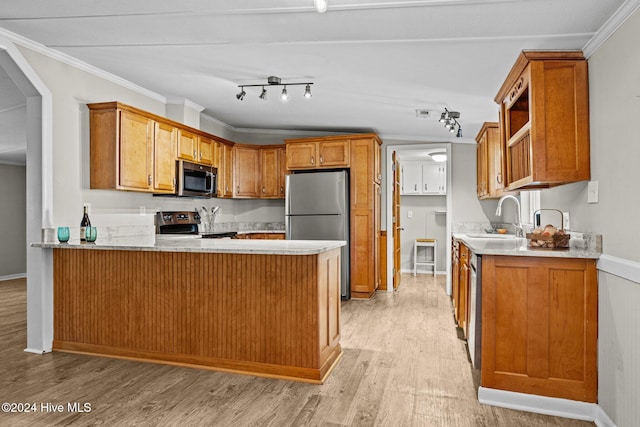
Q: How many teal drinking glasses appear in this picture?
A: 2